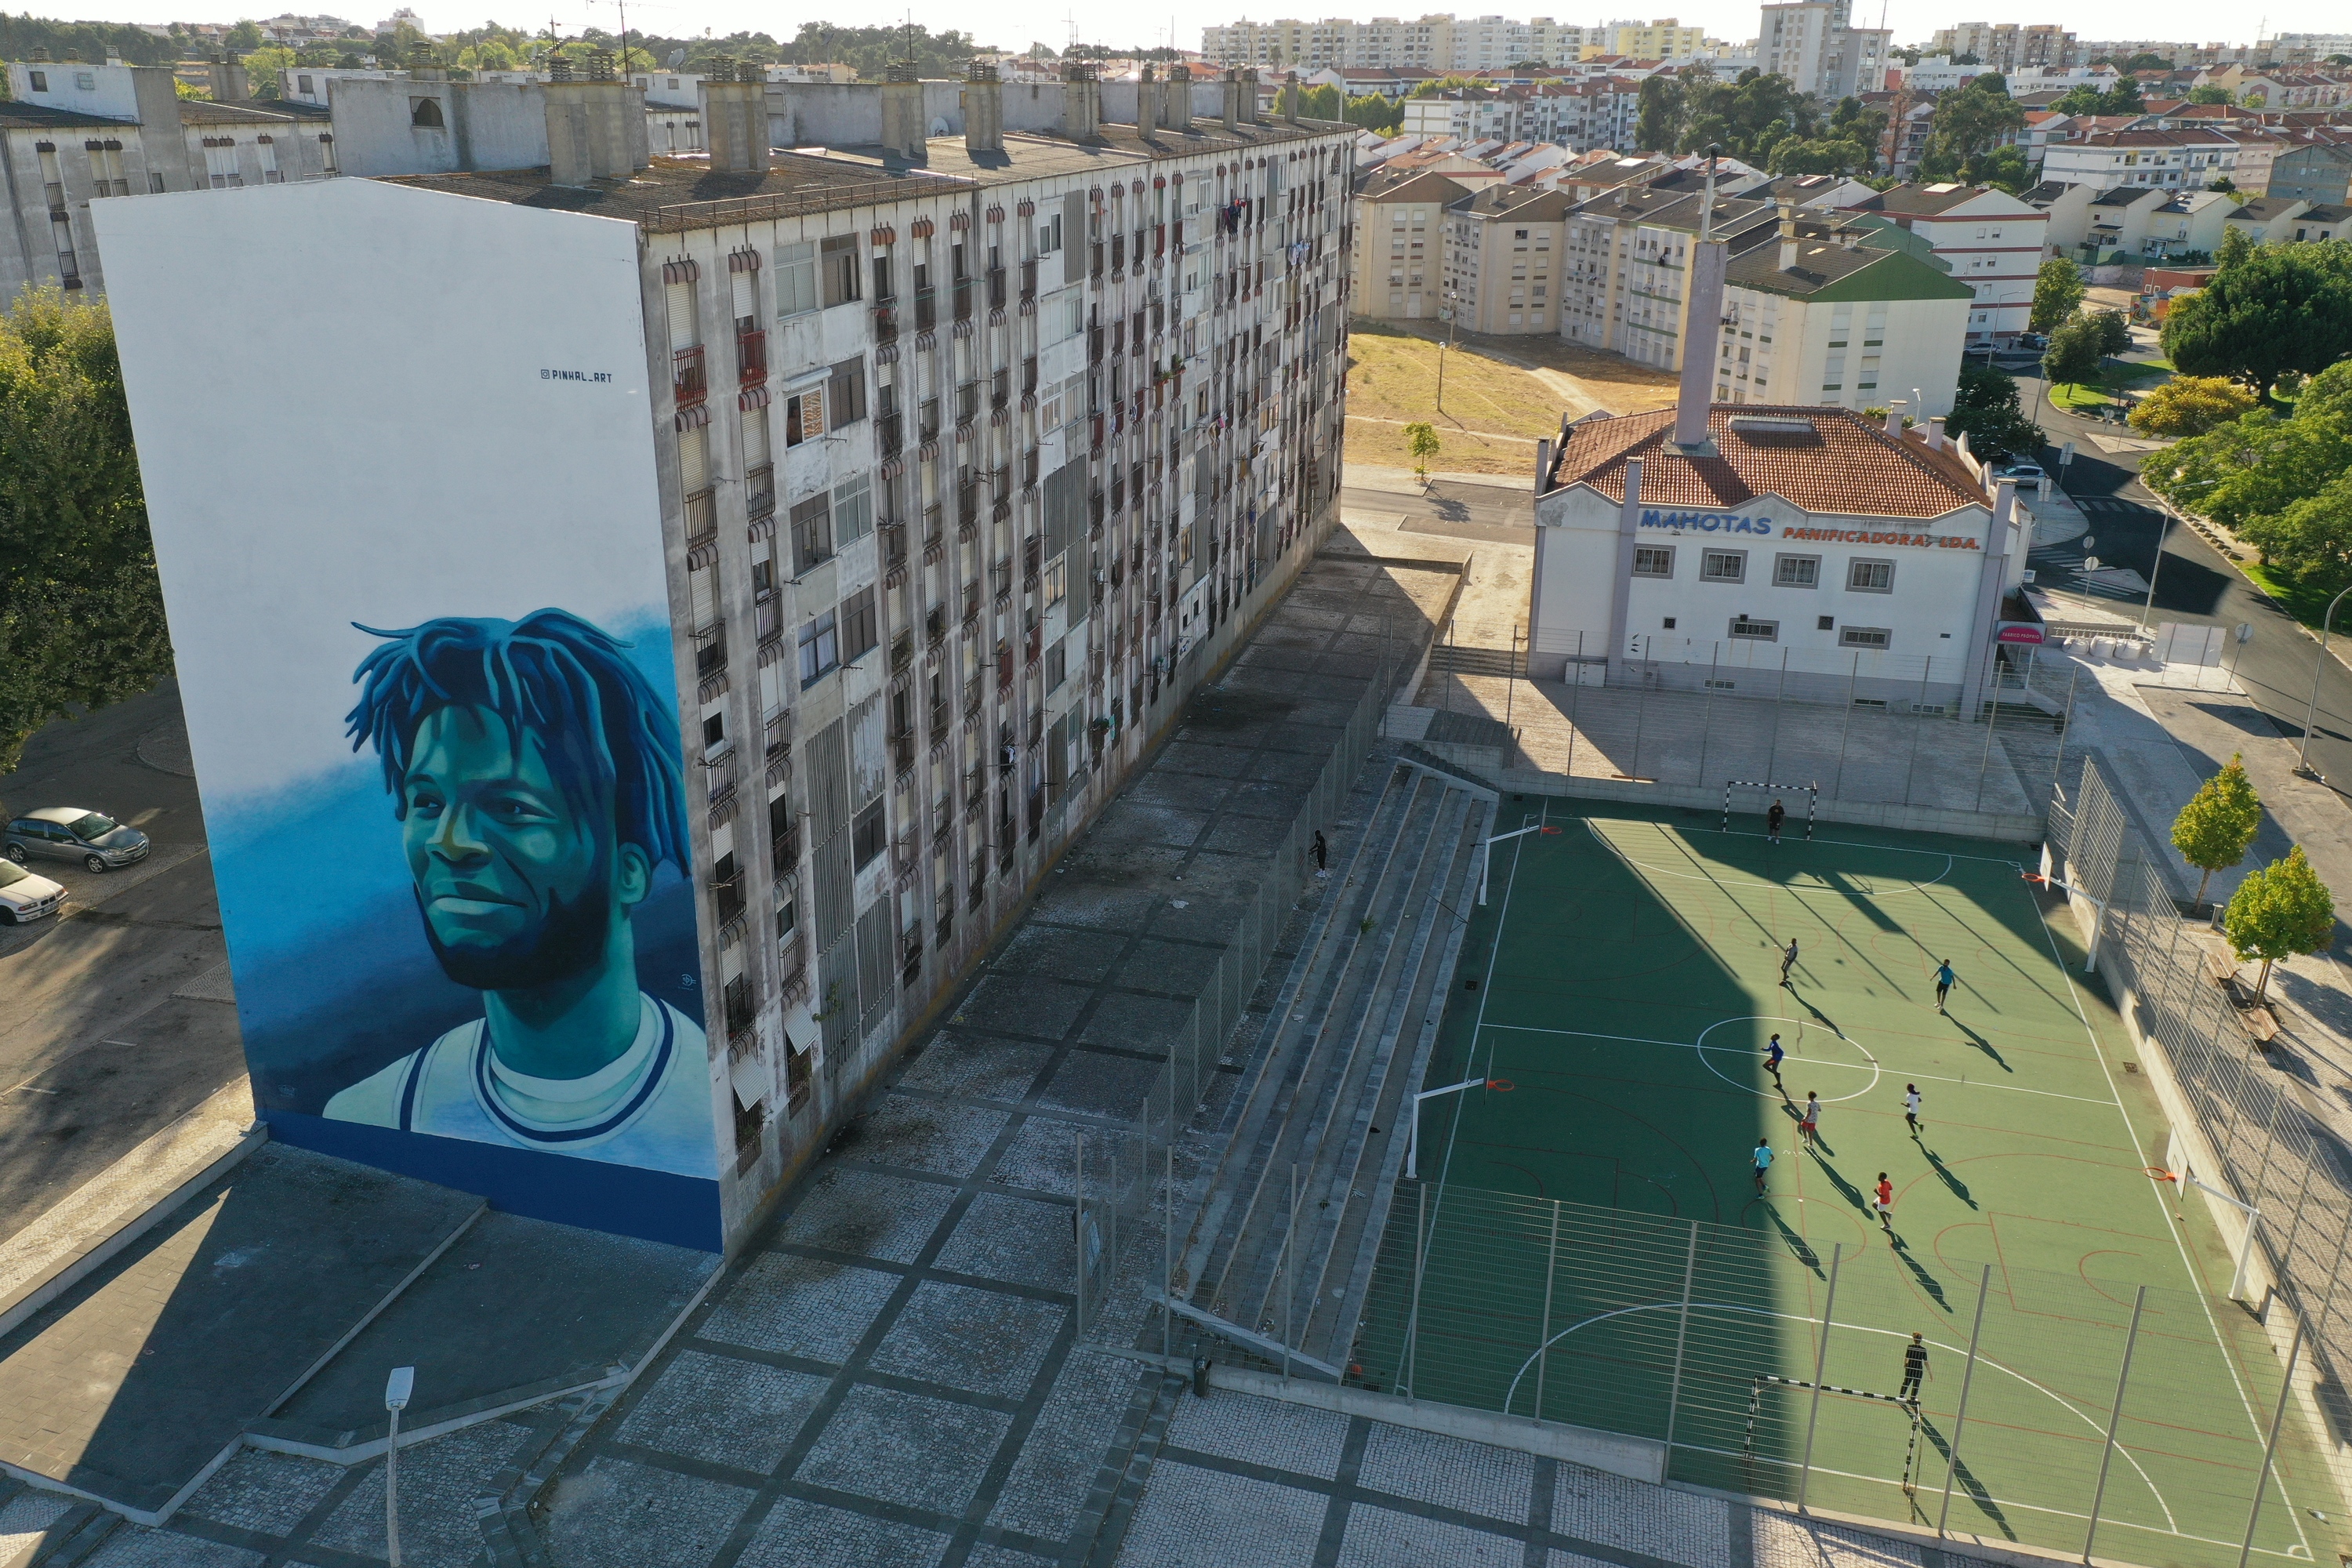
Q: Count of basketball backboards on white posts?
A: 4